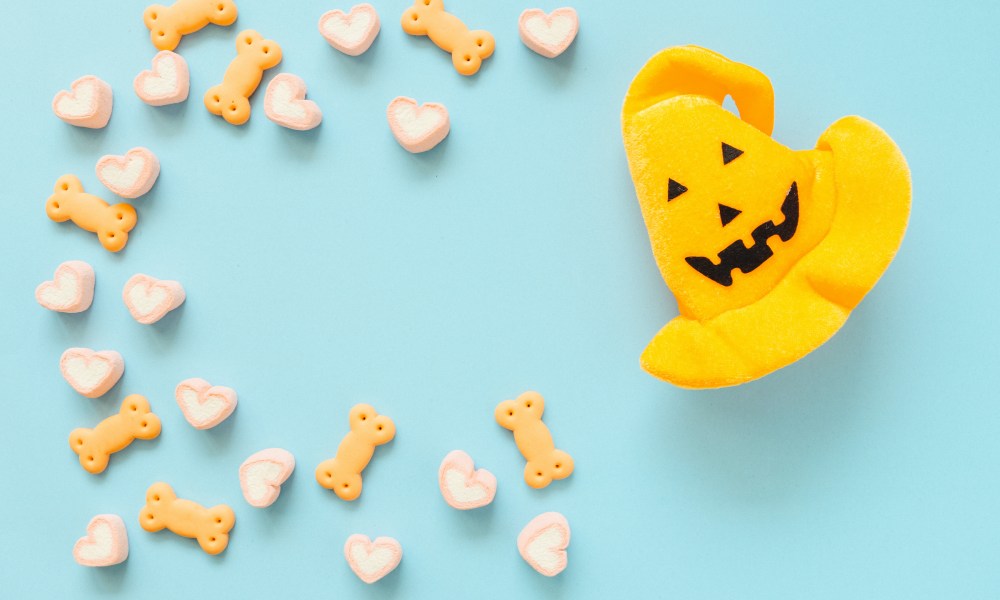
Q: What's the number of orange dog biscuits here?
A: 8